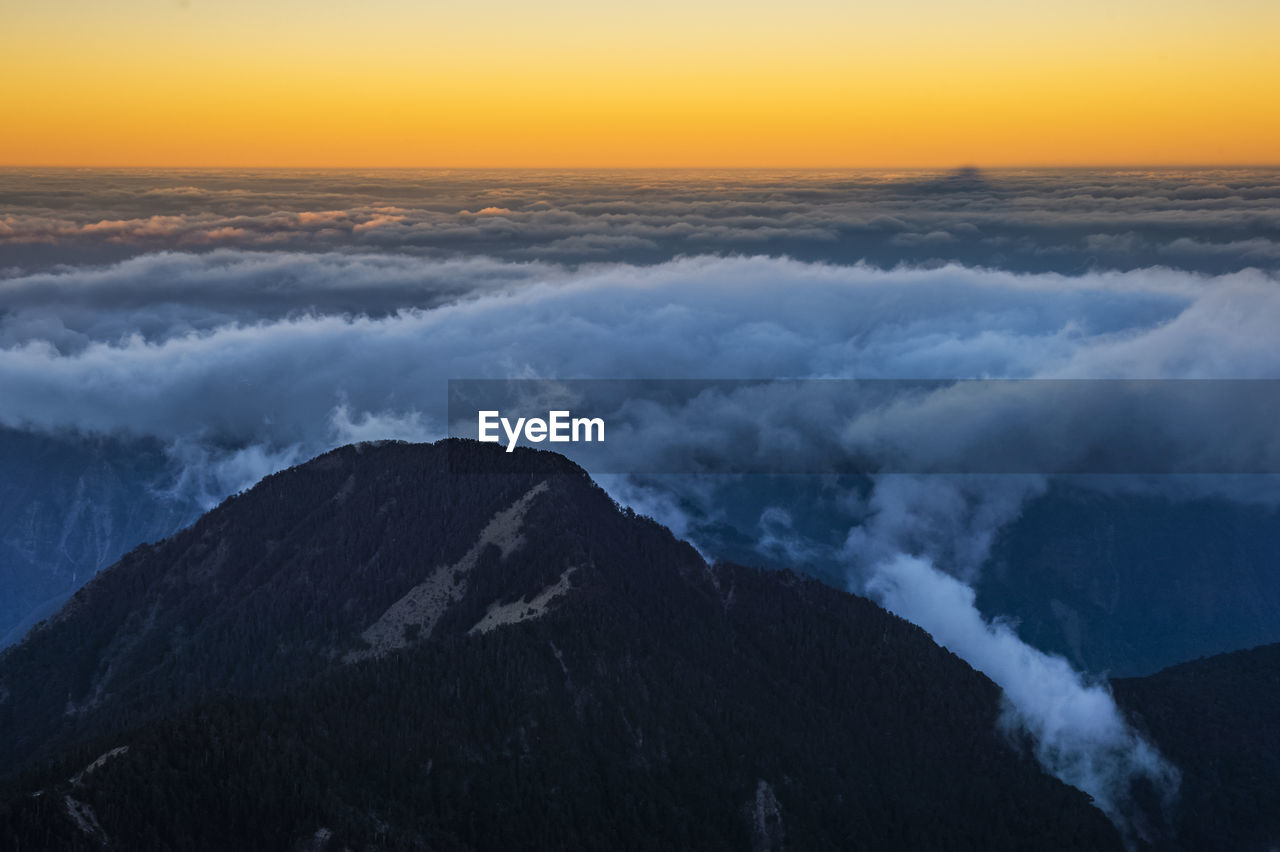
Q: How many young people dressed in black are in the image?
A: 0